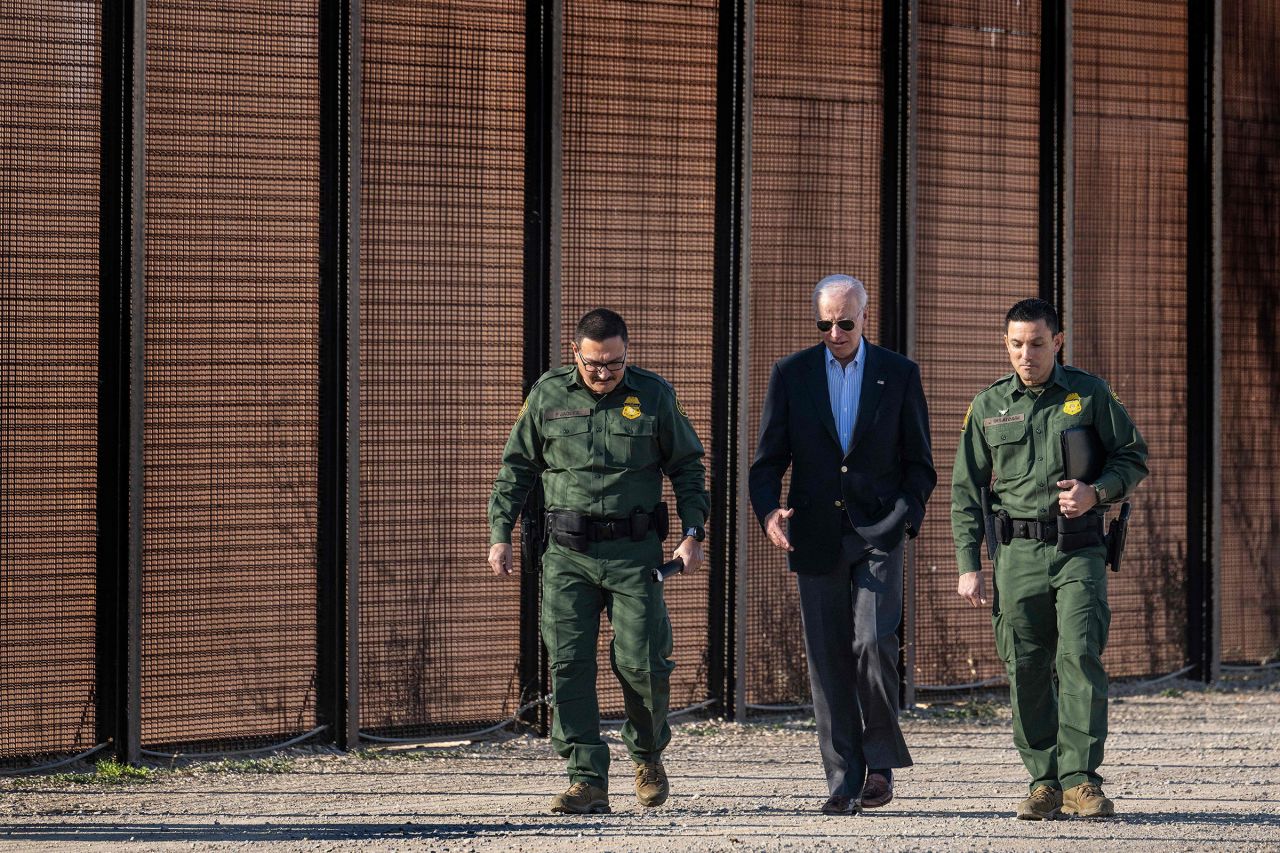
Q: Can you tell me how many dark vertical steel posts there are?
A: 7